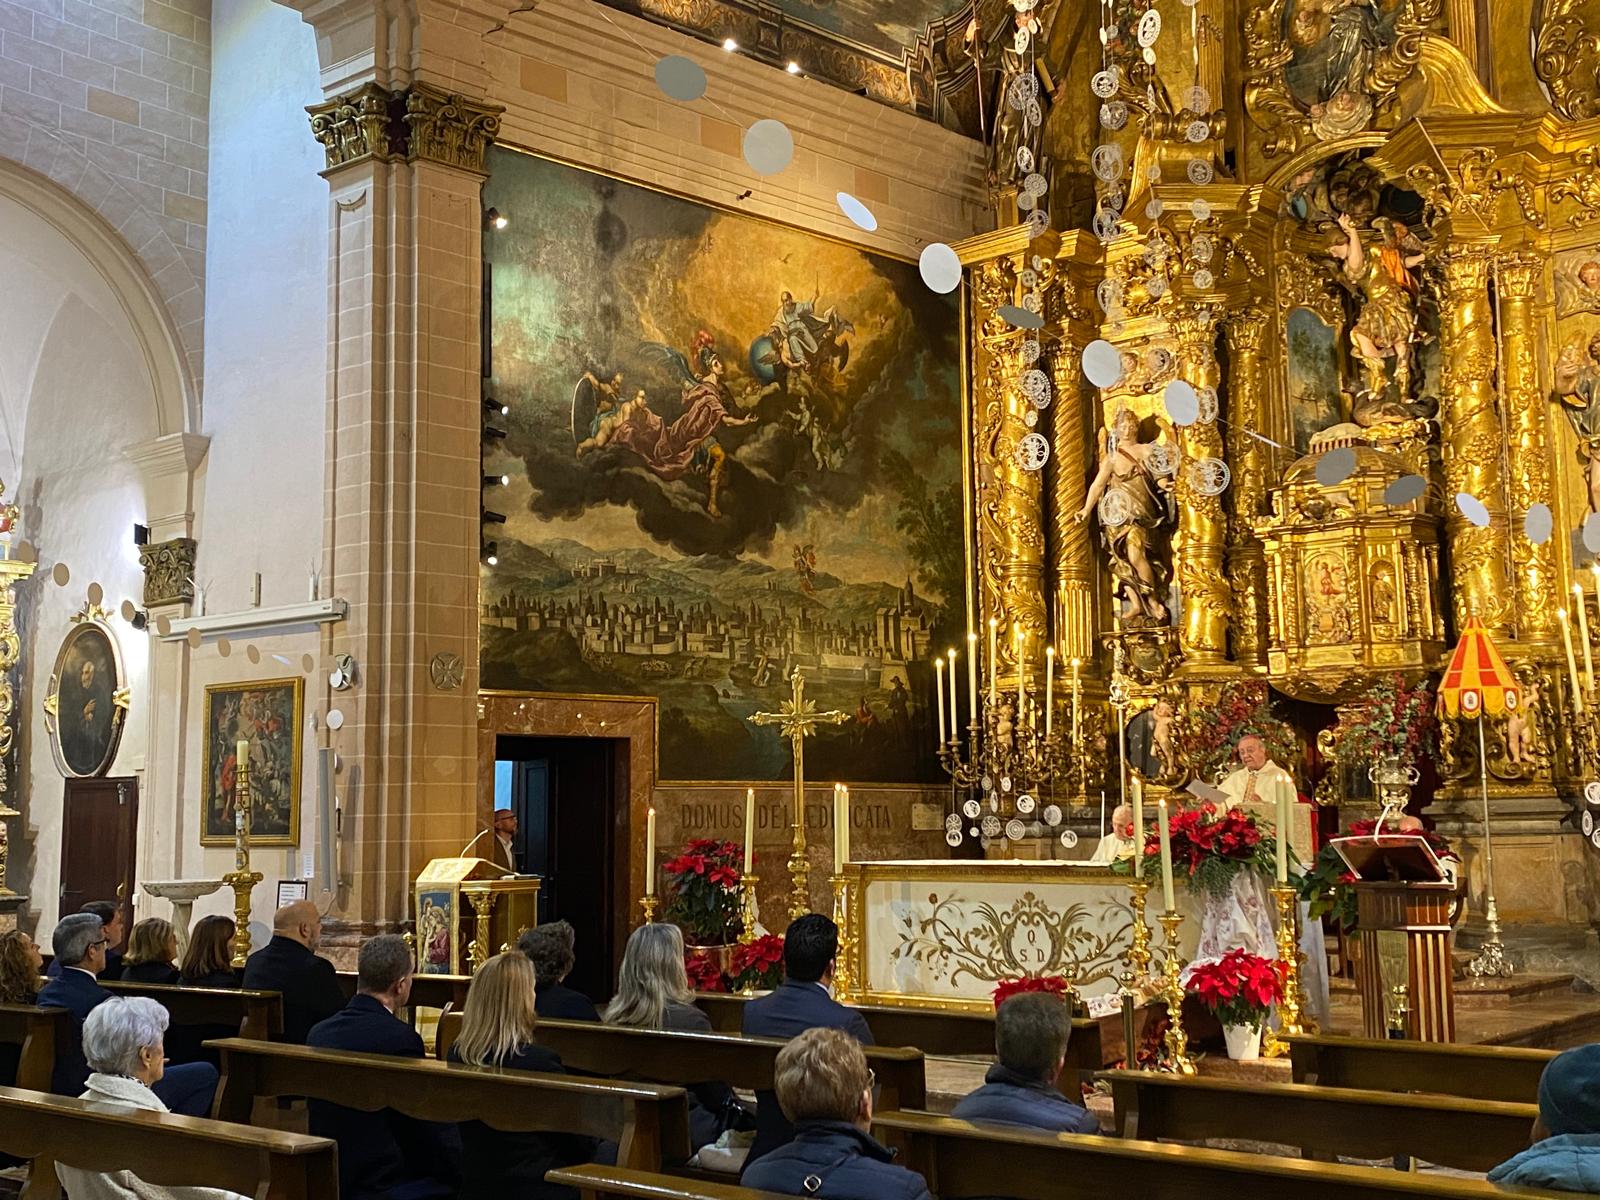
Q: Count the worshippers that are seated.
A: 15